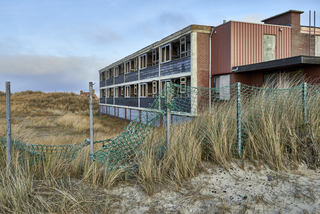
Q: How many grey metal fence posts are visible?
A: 5